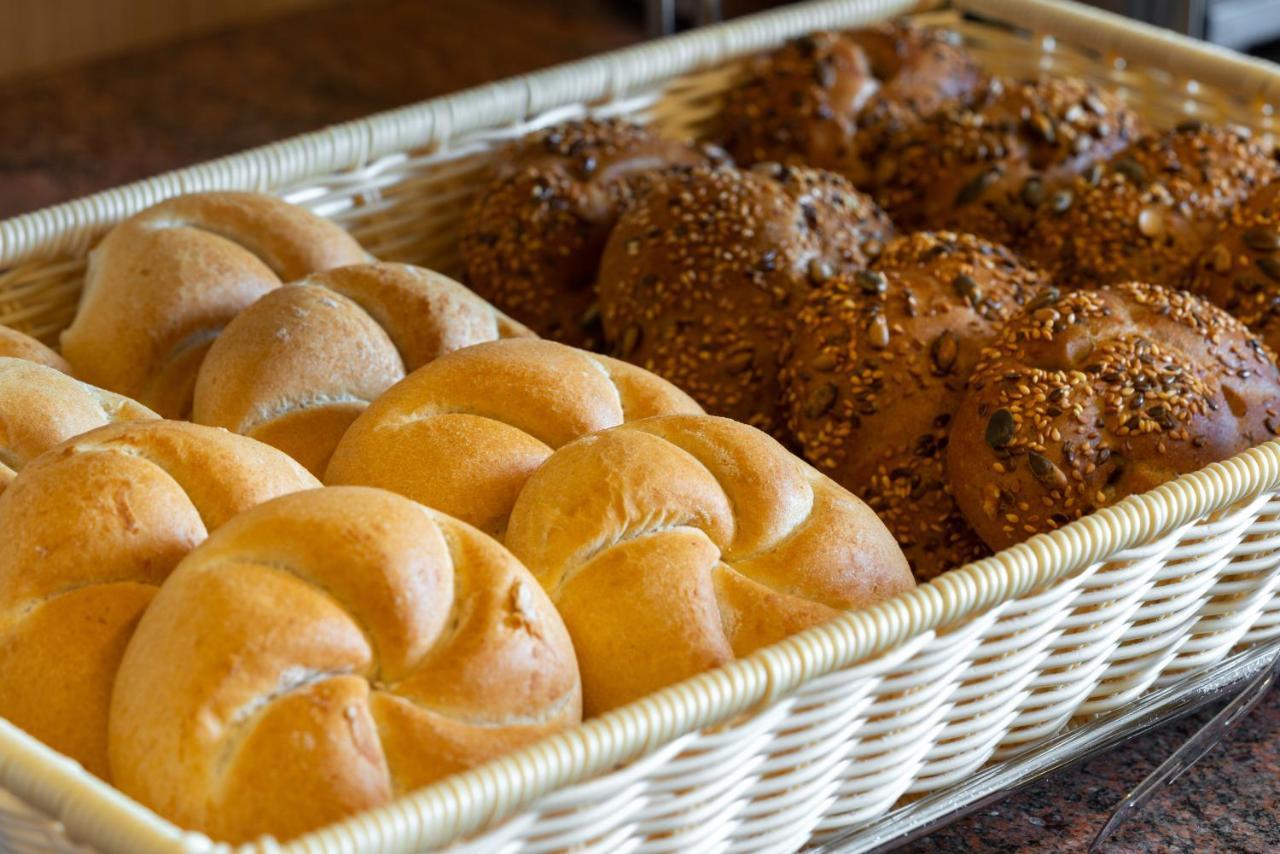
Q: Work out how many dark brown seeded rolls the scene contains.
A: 8